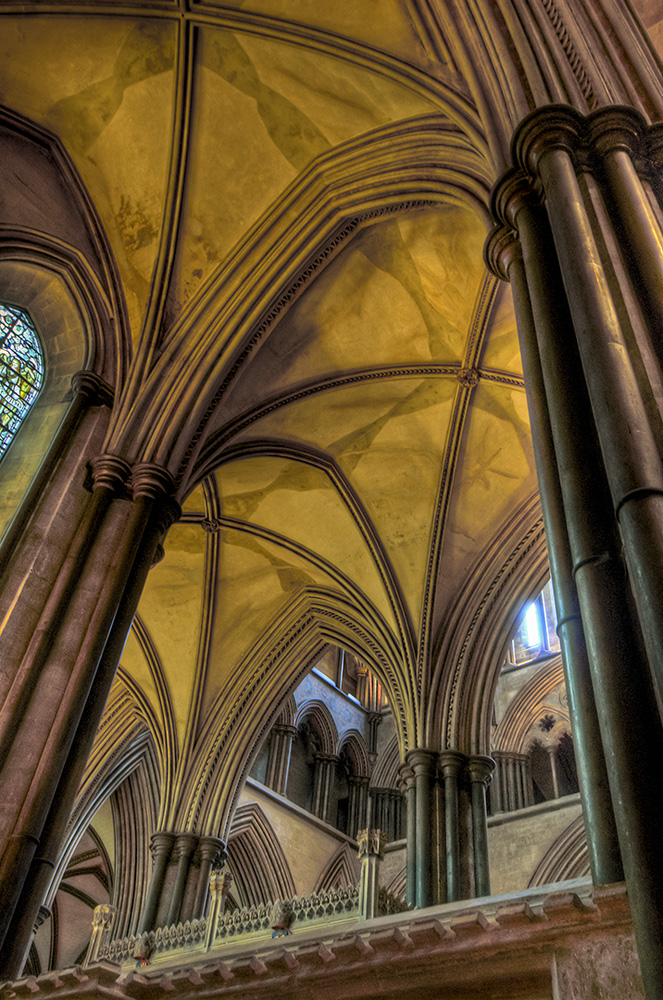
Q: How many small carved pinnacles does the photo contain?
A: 3